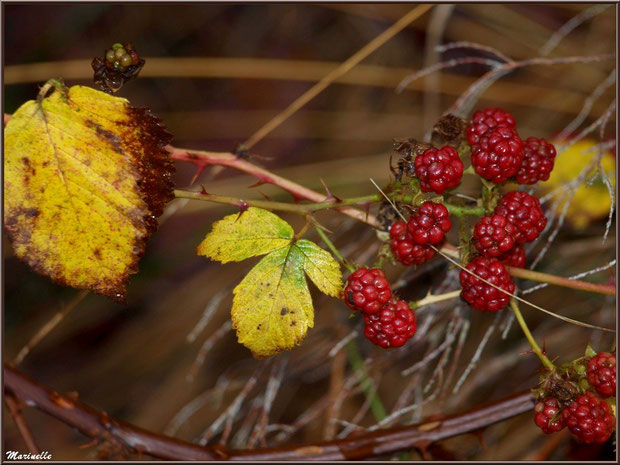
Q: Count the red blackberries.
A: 15